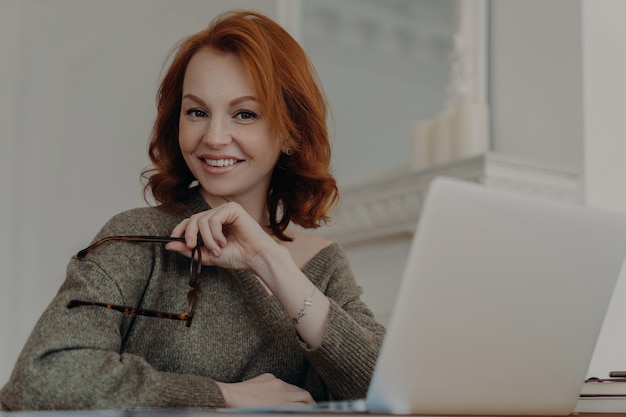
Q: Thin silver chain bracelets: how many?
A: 1